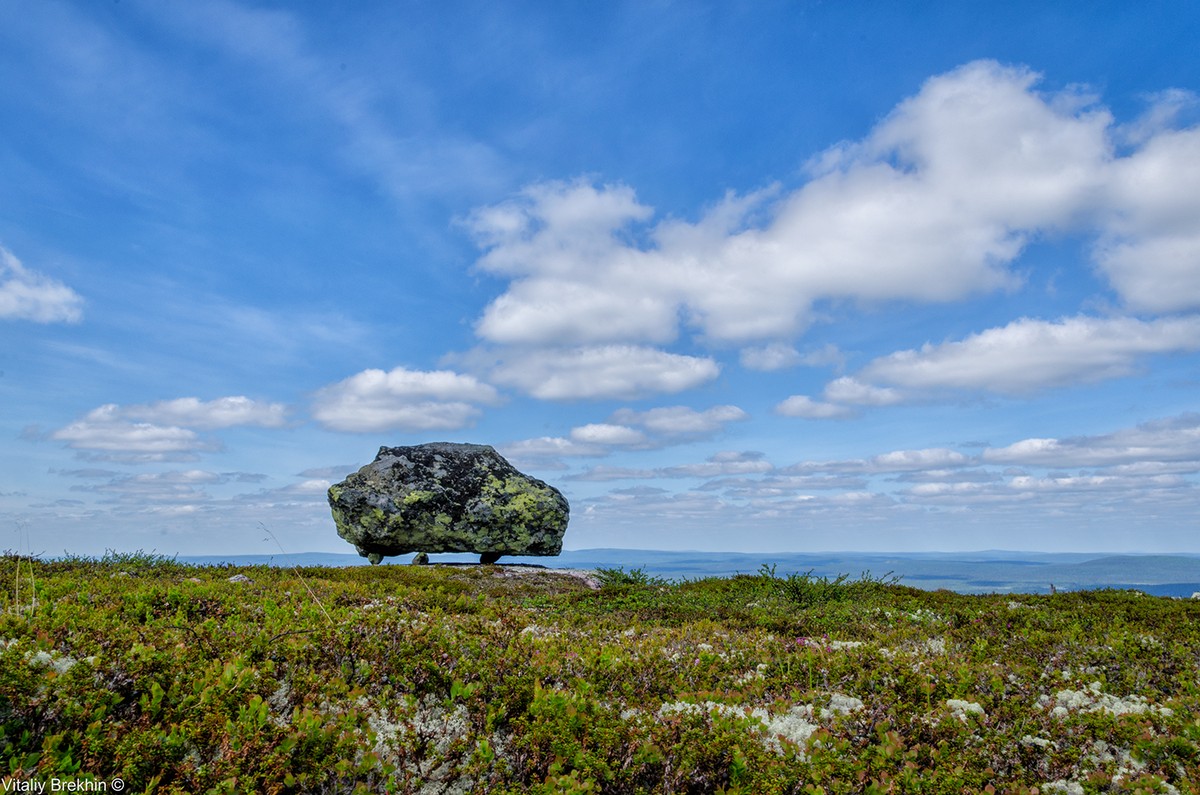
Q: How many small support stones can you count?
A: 3